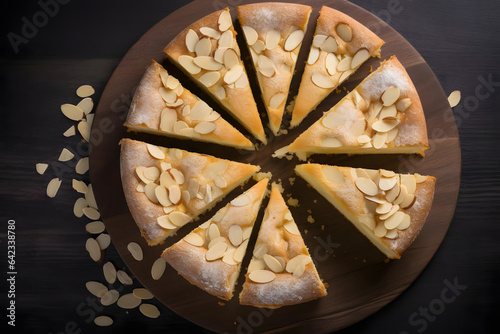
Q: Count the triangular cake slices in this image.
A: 9